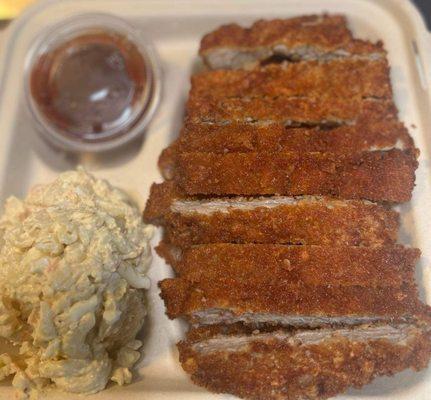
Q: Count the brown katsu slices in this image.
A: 9